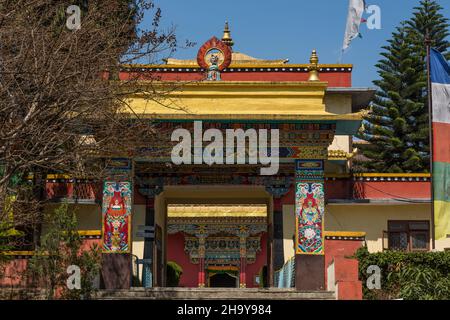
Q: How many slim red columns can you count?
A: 2